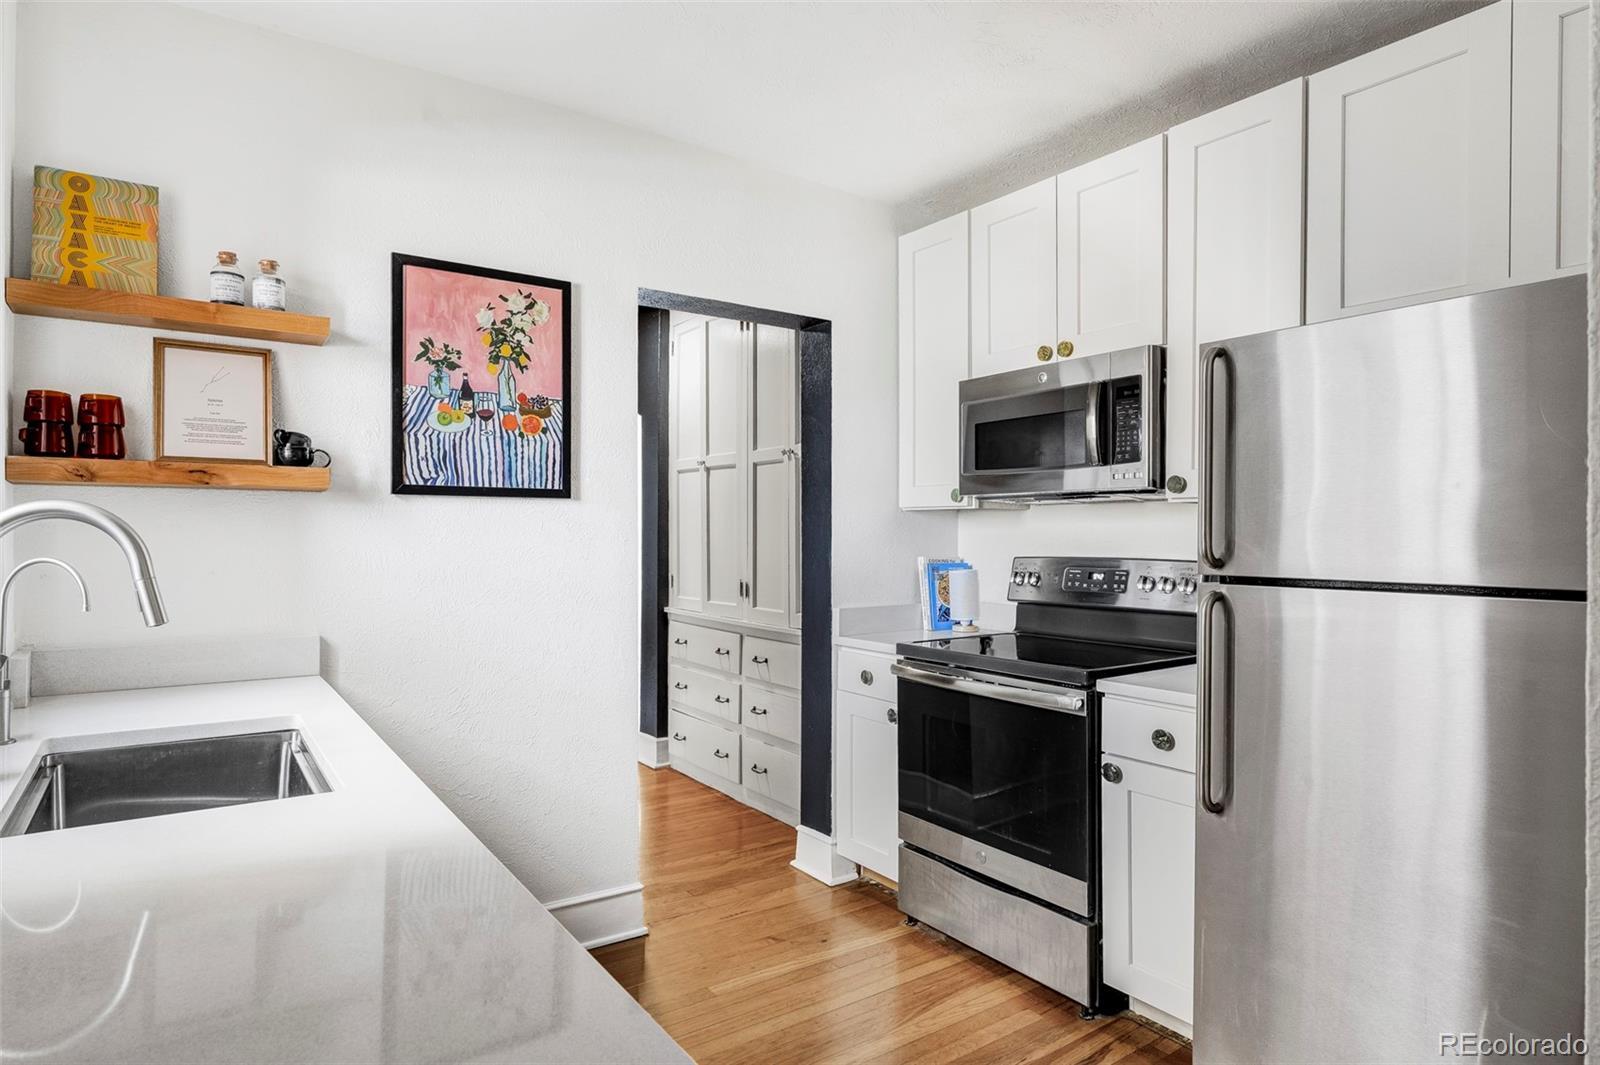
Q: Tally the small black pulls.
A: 9